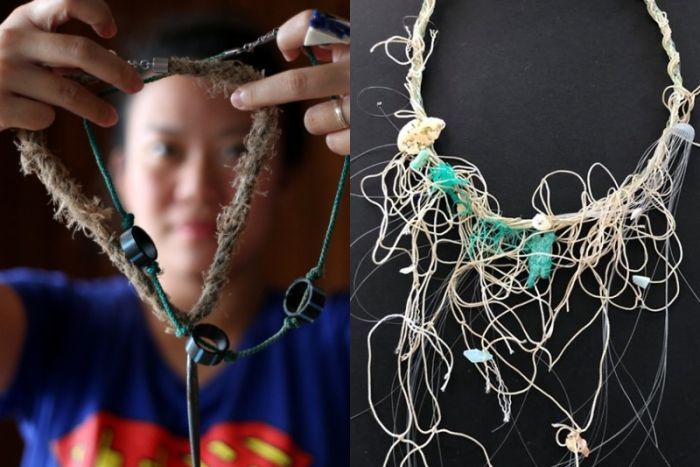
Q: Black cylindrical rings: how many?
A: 3